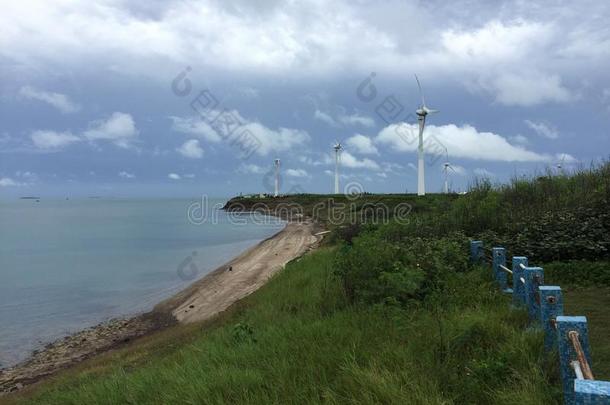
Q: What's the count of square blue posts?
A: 7